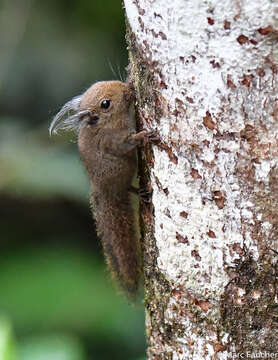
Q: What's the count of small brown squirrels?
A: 1